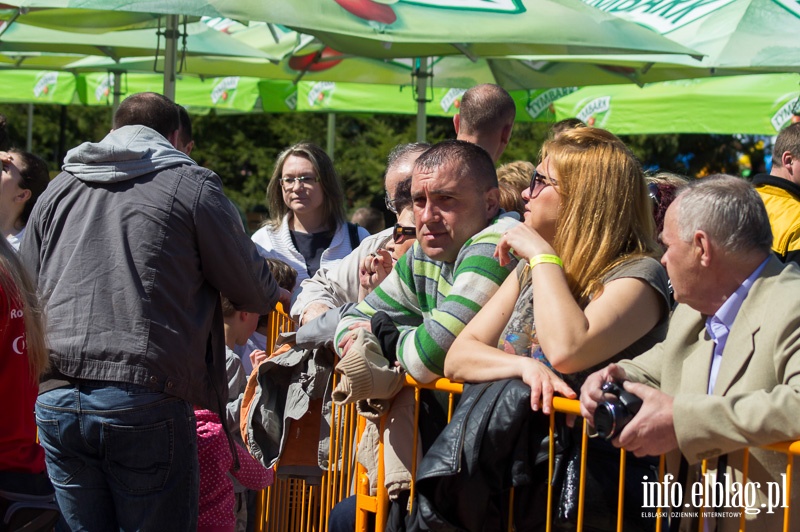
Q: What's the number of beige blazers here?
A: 1